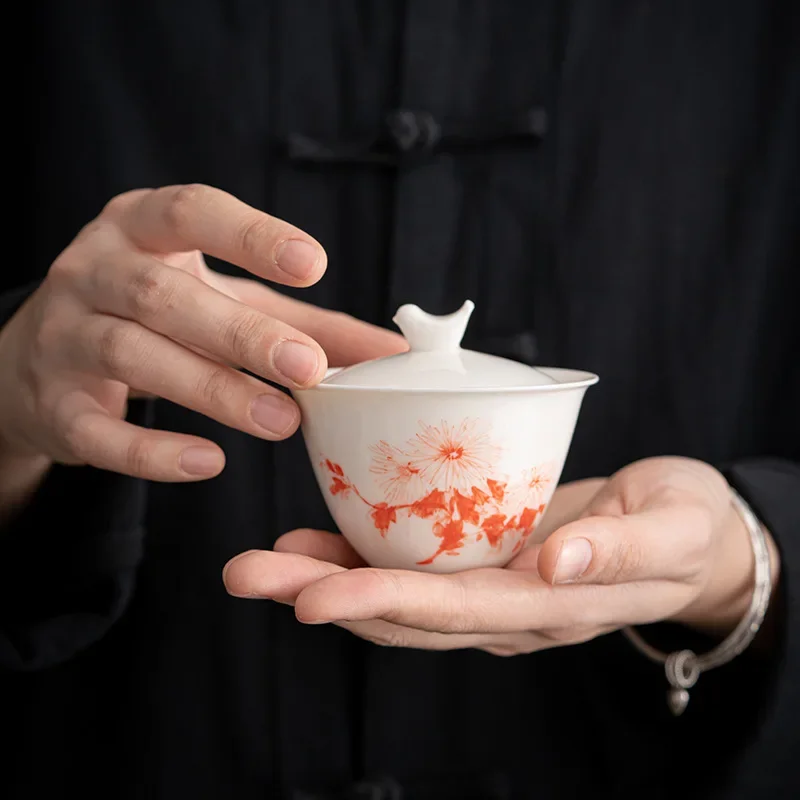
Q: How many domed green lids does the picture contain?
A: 0